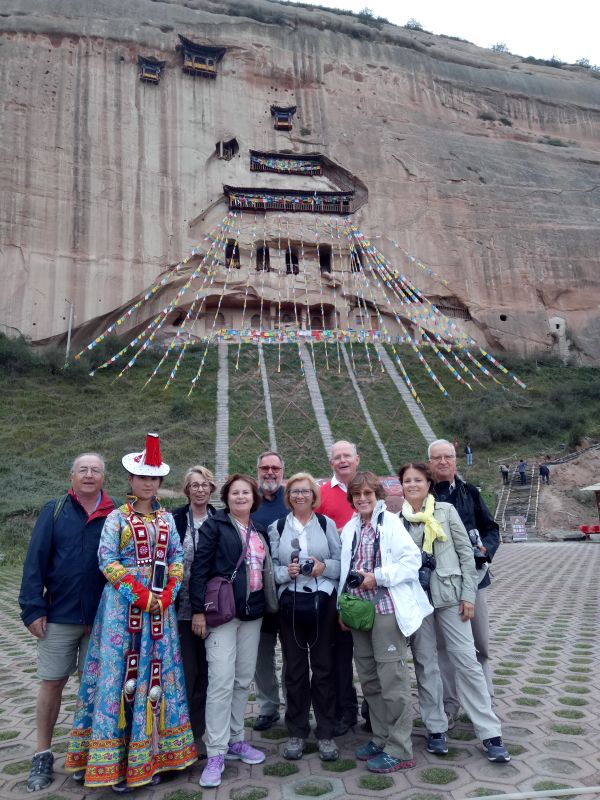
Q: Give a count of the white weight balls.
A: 2